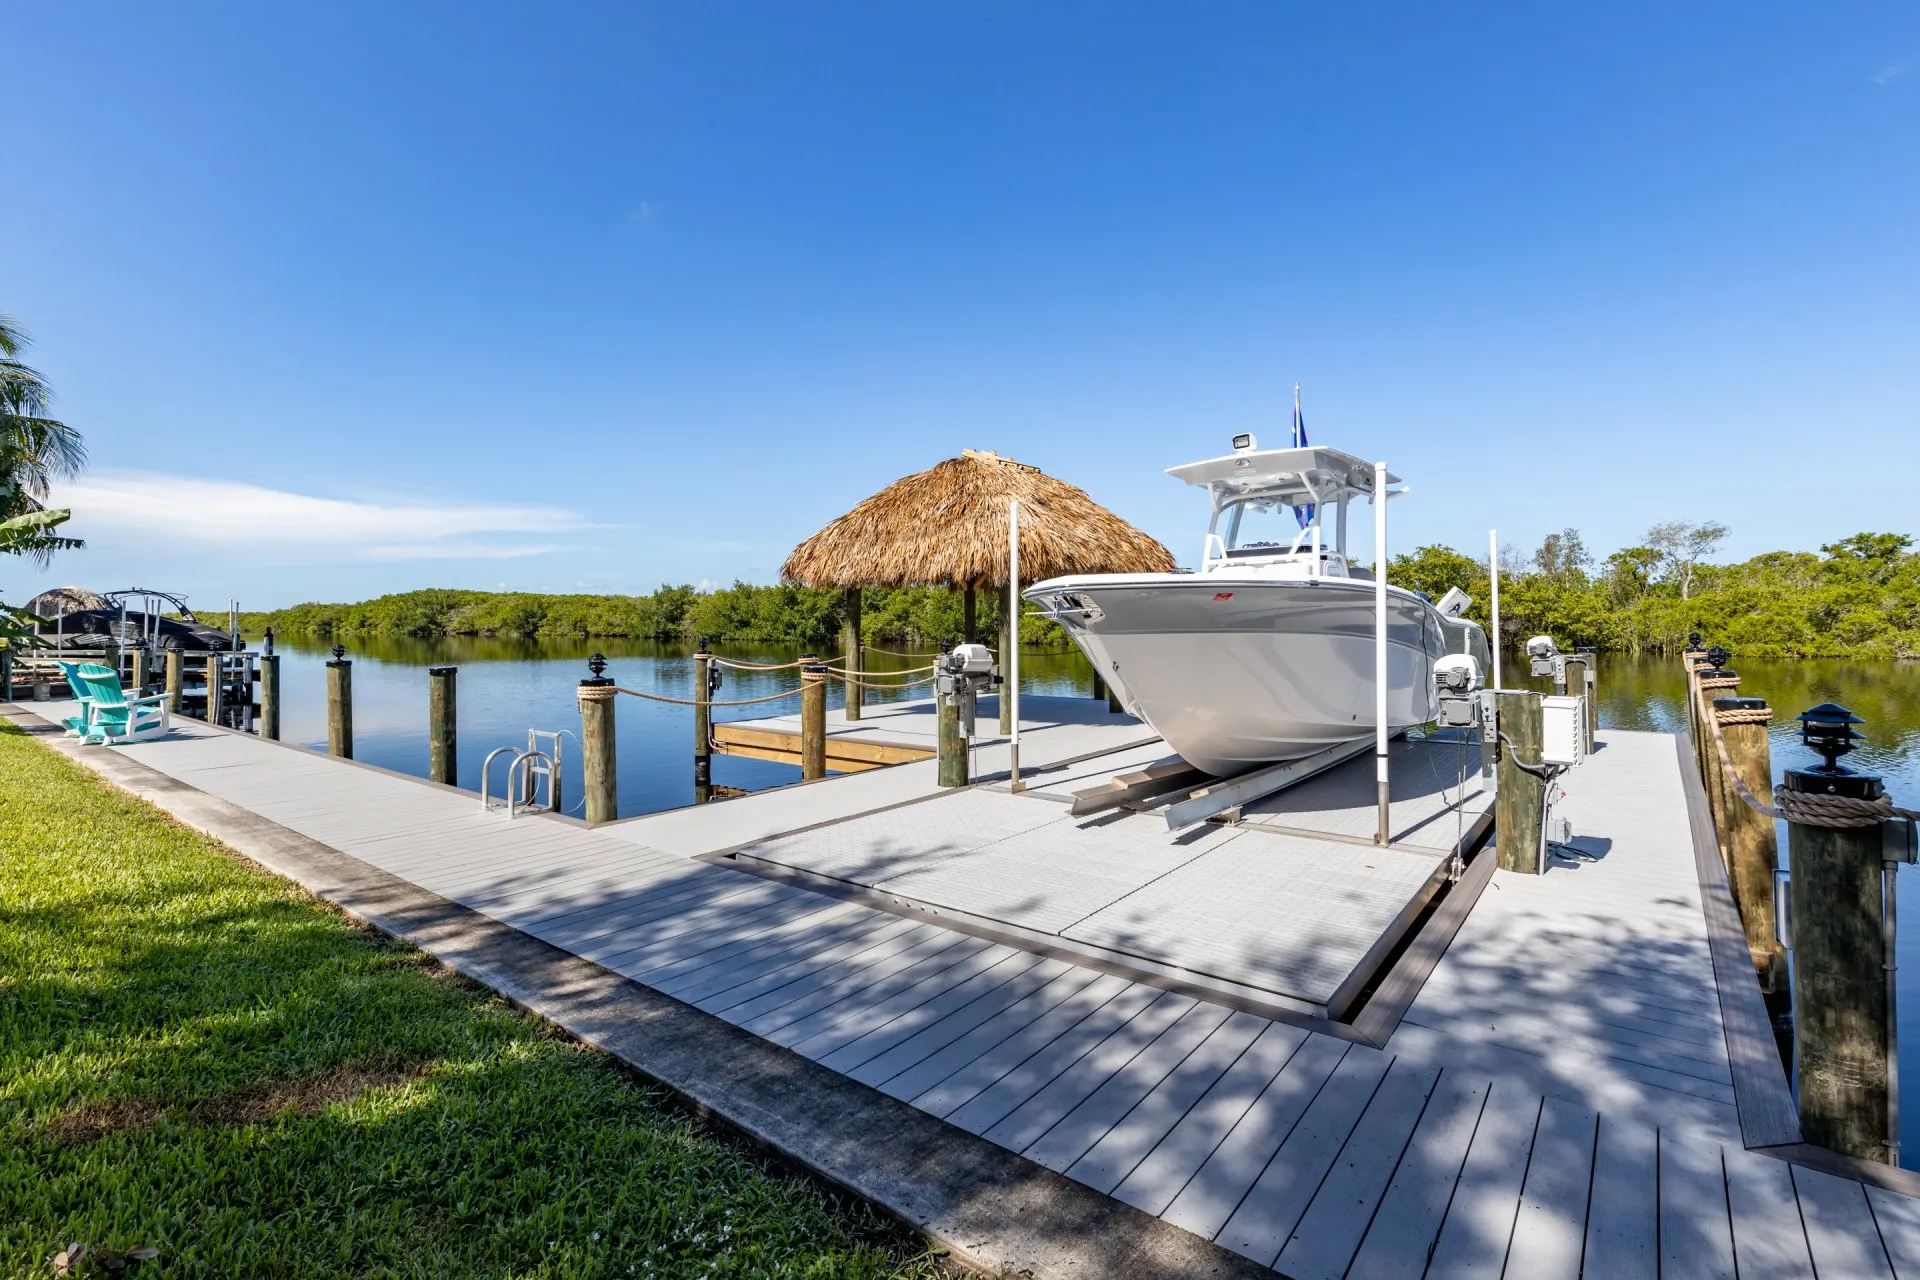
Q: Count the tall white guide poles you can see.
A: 3